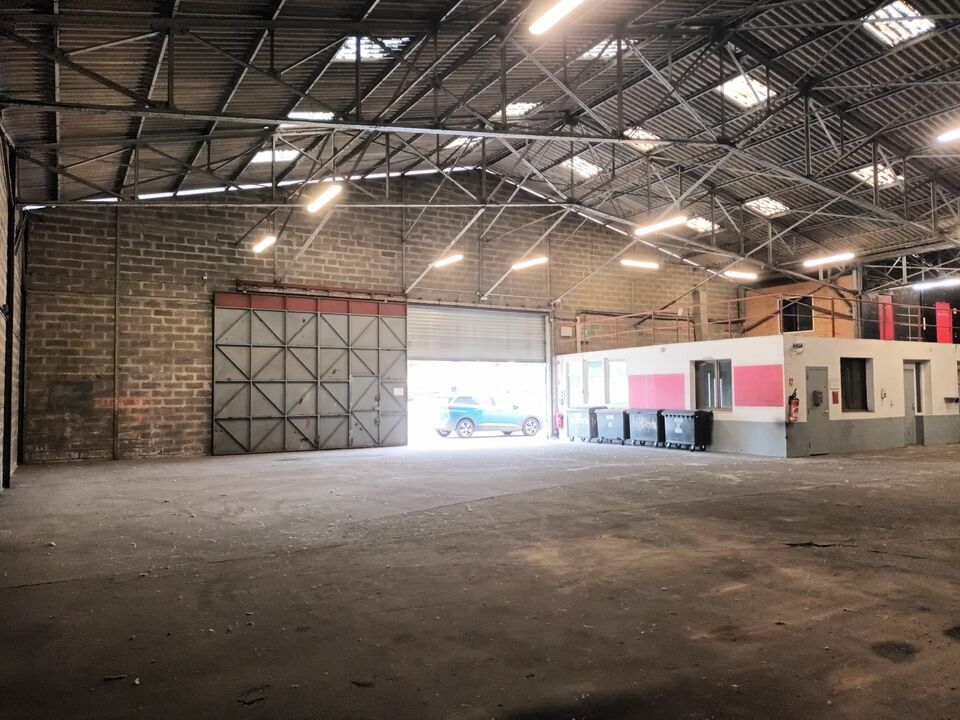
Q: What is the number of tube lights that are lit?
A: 11